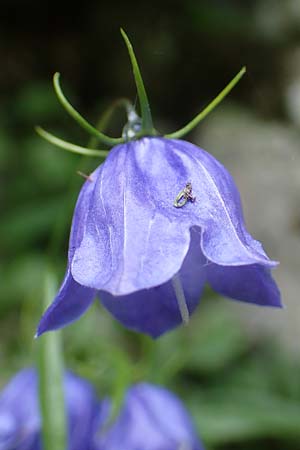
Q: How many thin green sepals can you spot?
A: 4